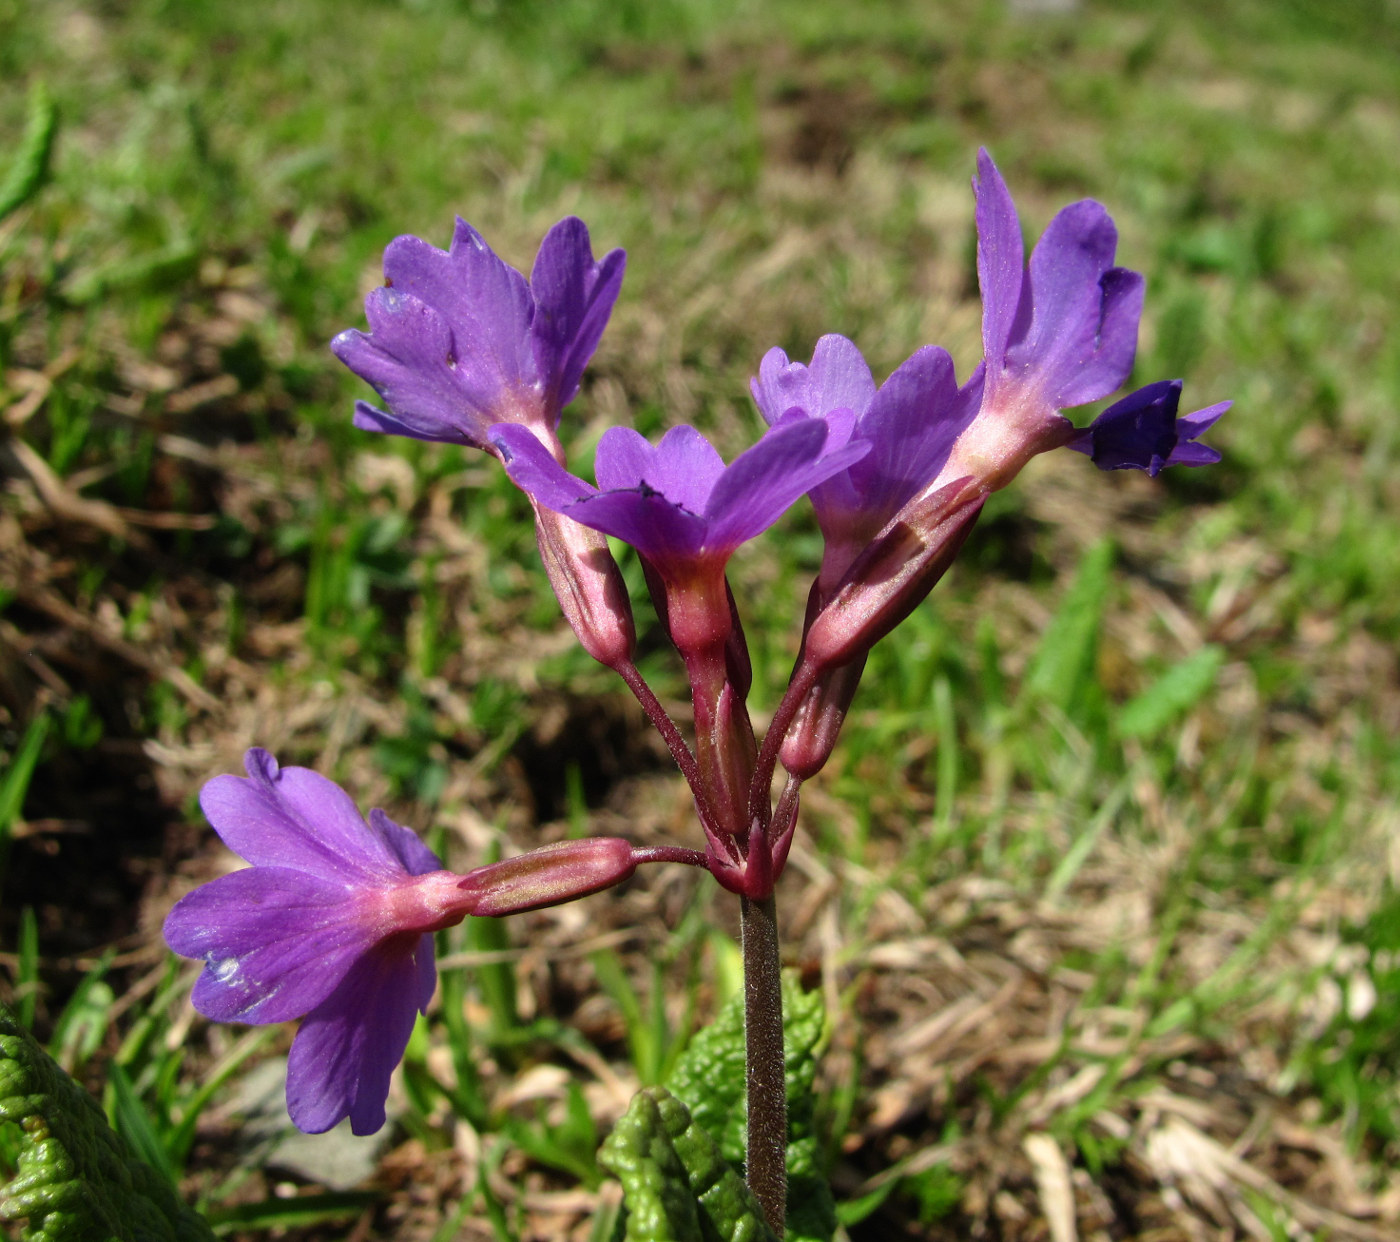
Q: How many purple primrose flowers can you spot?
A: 5